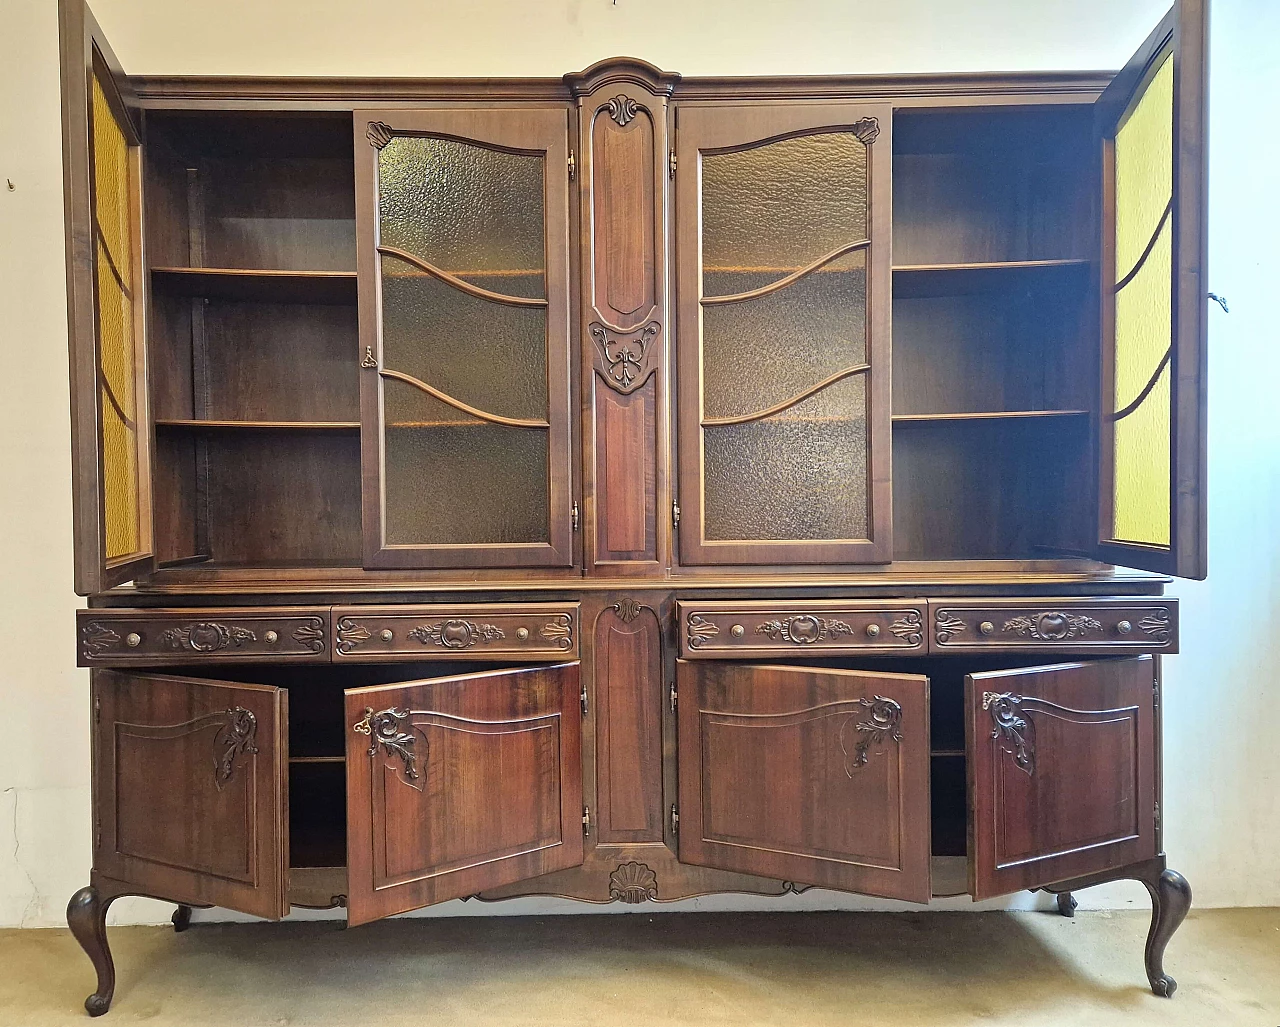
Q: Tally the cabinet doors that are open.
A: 6